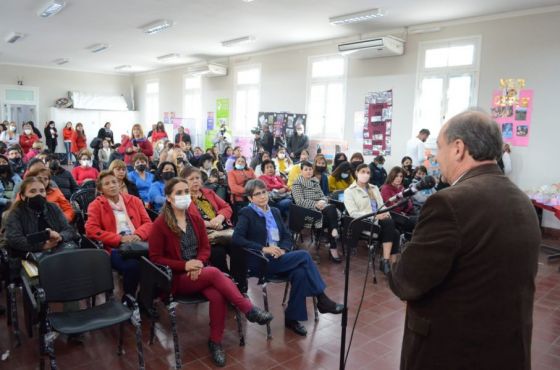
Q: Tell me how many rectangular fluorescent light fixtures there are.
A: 9